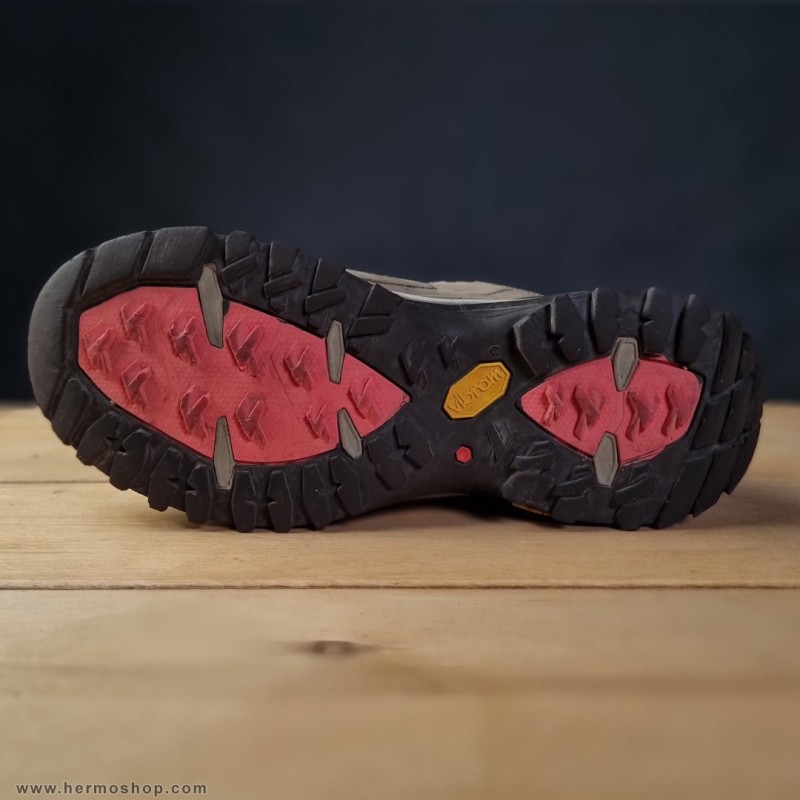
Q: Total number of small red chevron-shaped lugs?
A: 14